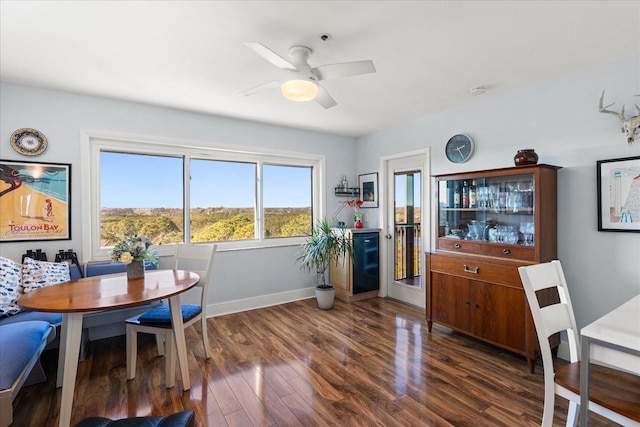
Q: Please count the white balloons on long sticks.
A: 0